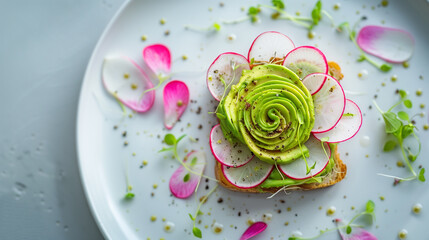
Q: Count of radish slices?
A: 8